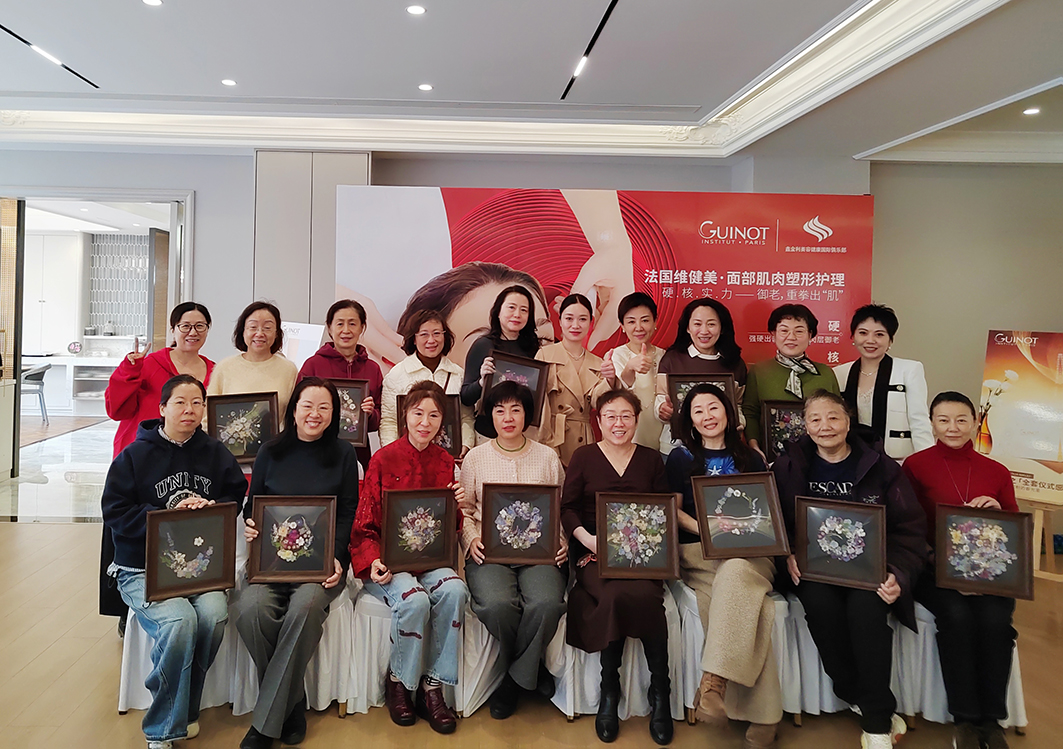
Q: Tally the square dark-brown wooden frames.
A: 14